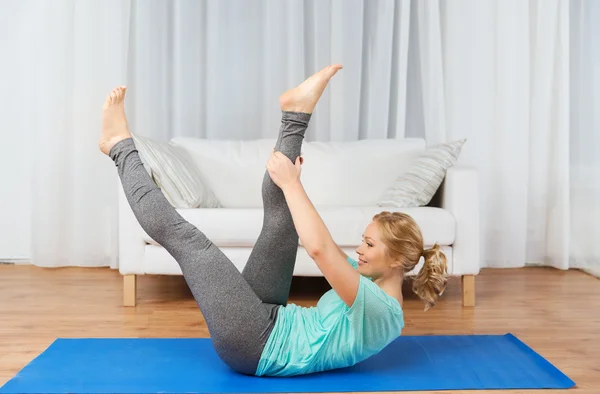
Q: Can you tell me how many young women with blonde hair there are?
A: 1